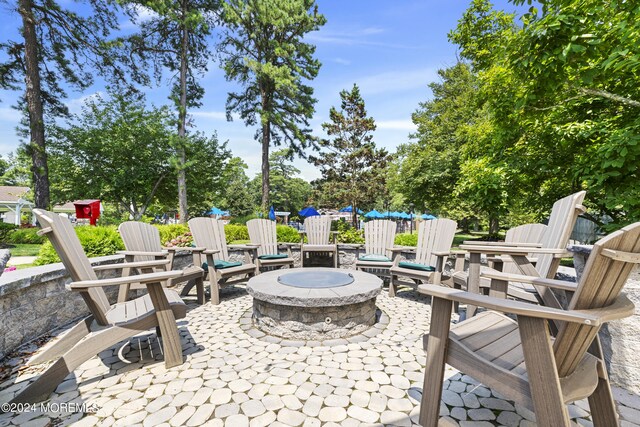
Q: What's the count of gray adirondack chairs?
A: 10